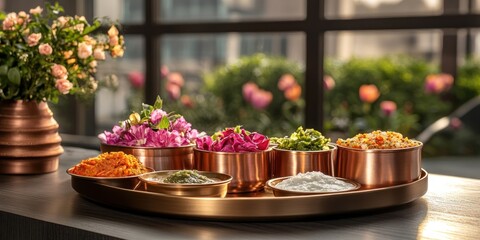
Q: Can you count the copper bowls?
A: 7